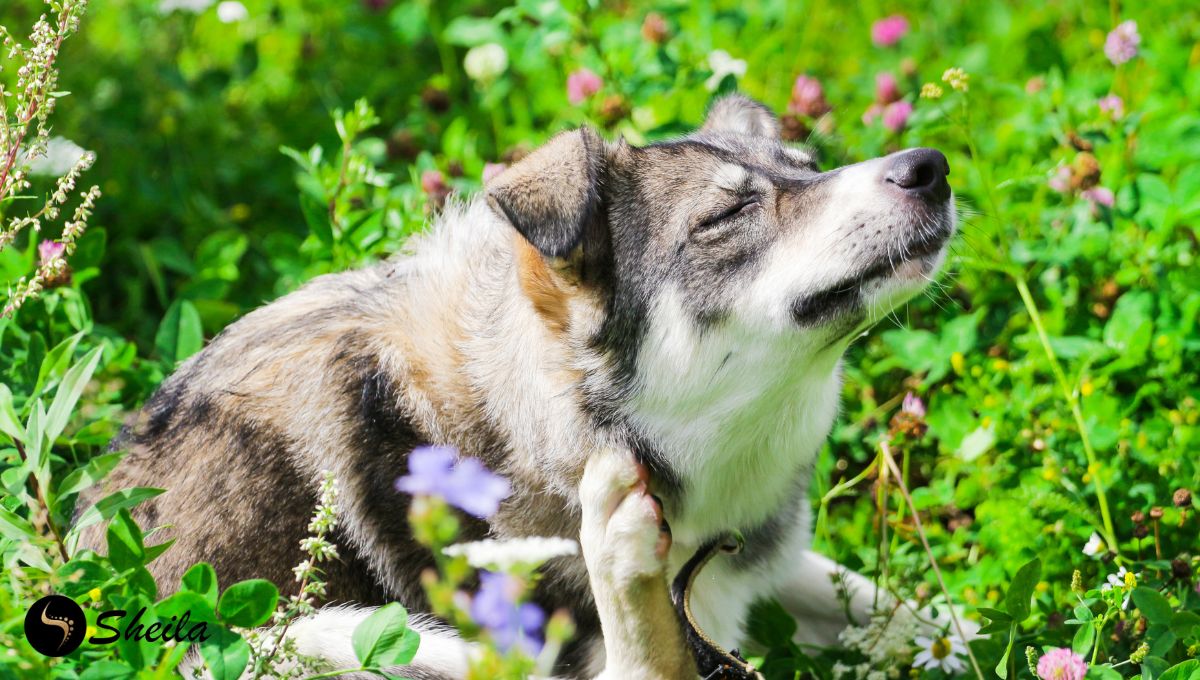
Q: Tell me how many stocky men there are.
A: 0